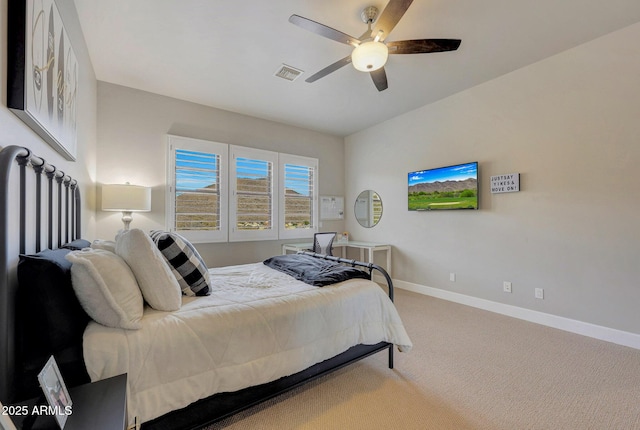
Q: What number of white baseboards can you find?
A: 1